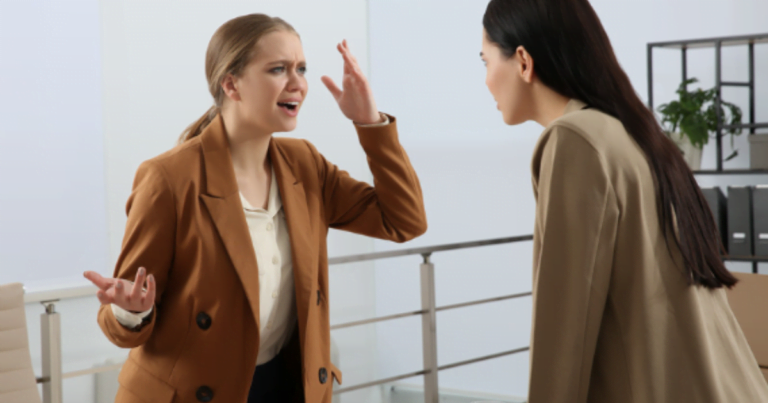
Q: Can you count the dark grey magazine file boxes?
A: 3